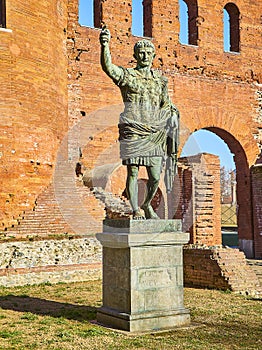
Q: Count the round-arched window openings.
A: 4